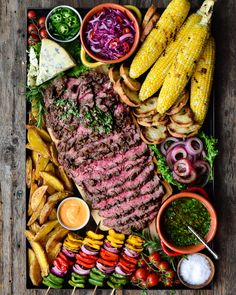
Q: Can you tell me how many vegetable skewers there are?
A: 4